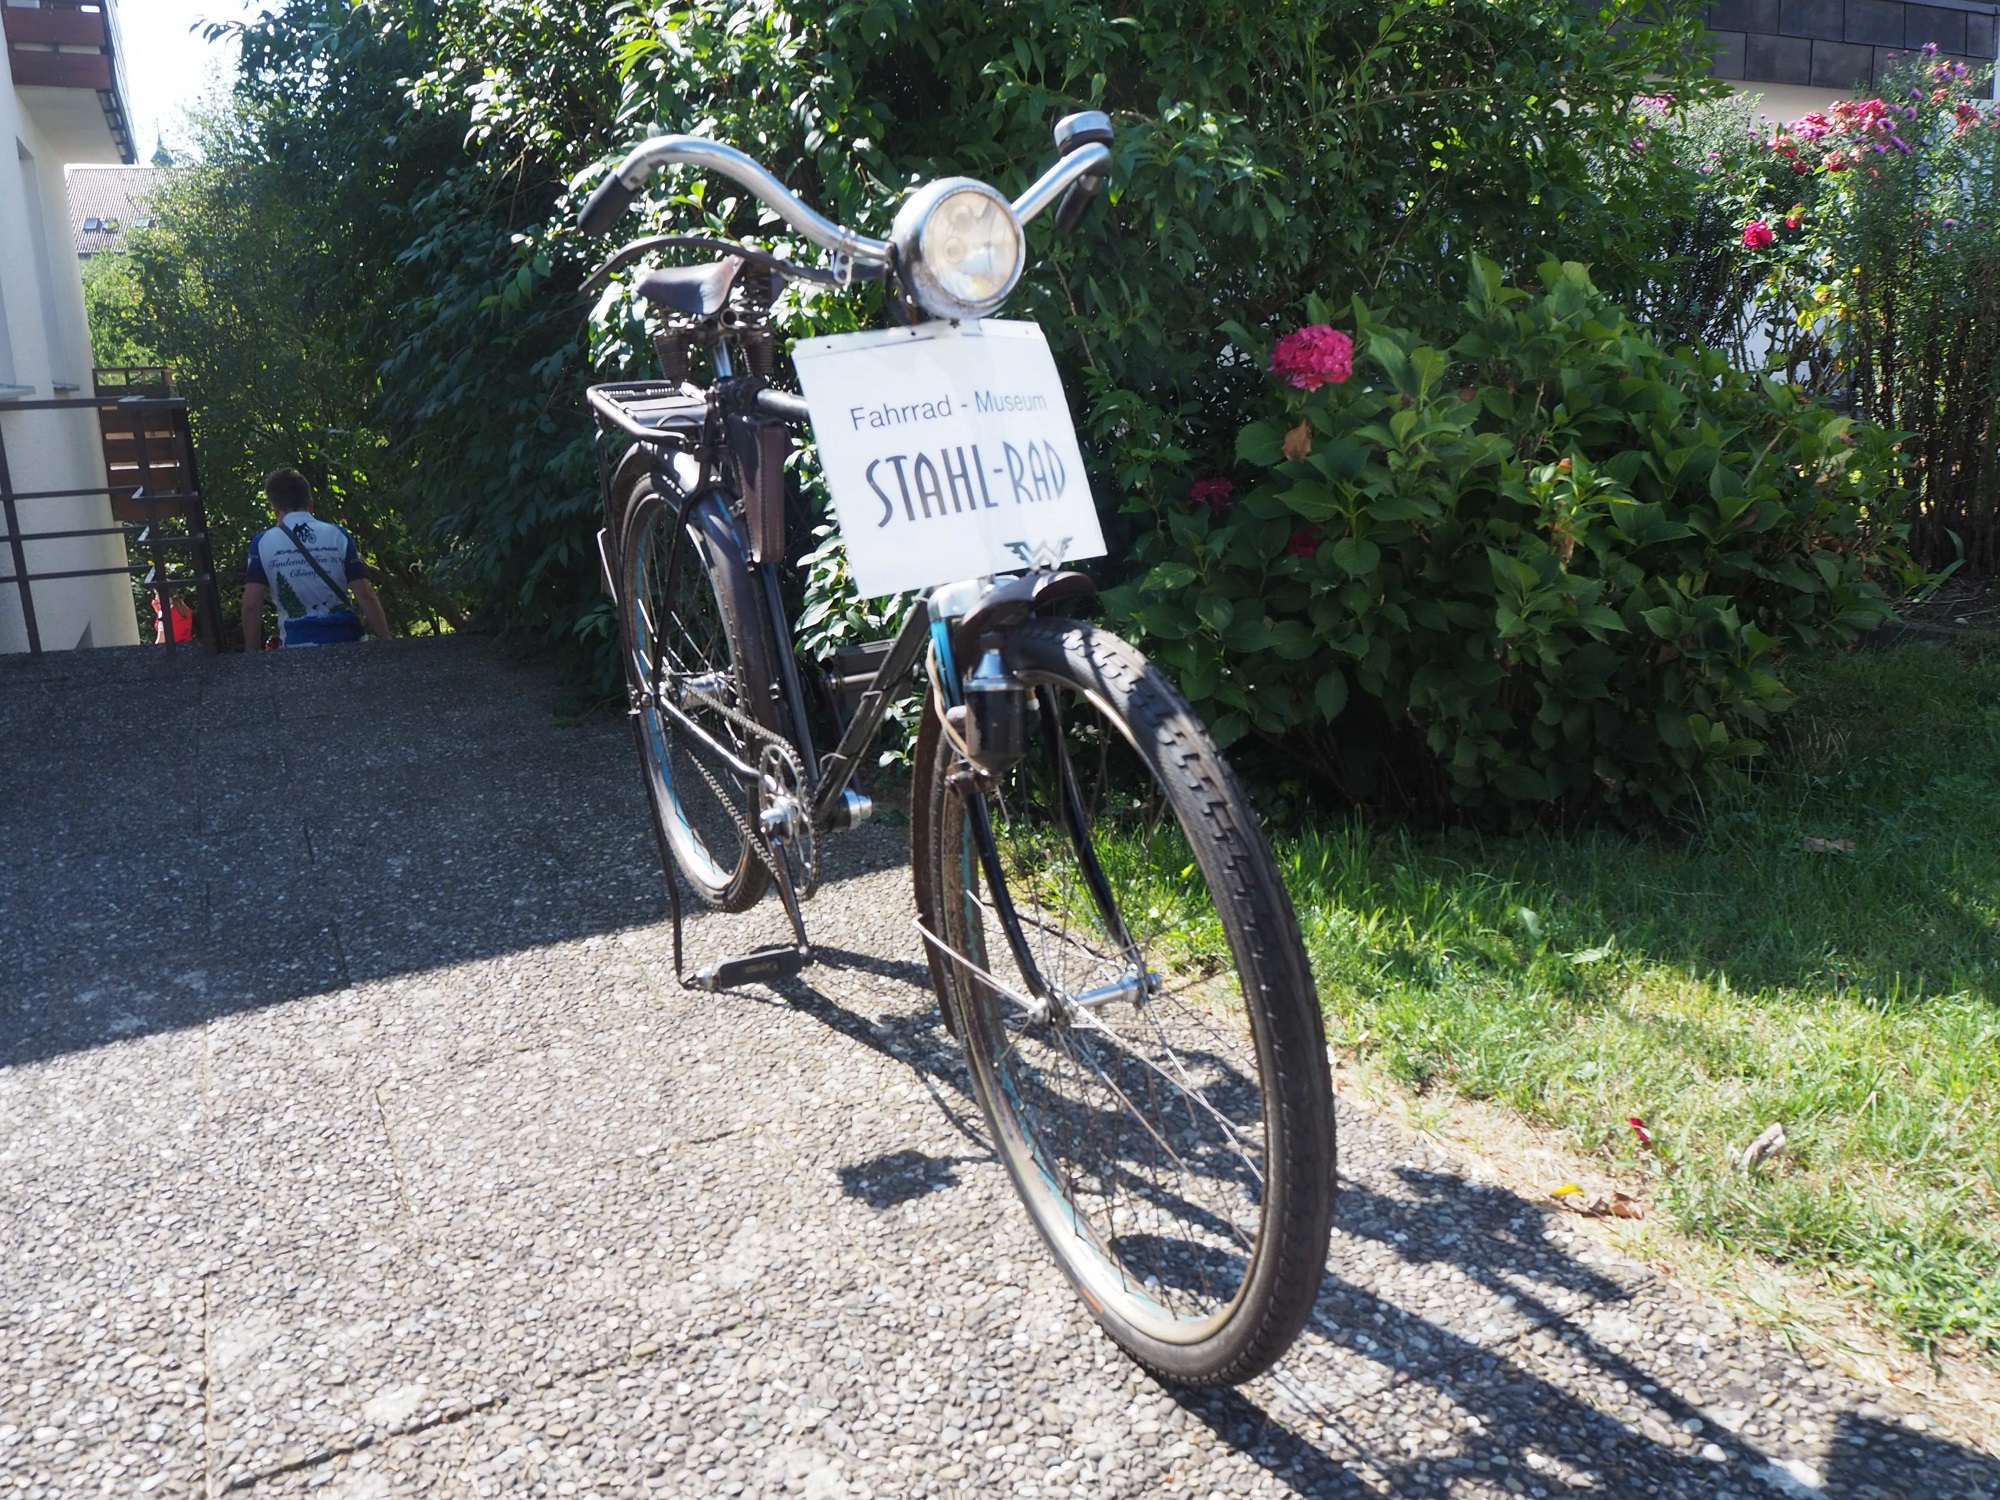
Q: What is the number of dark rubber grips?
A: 2